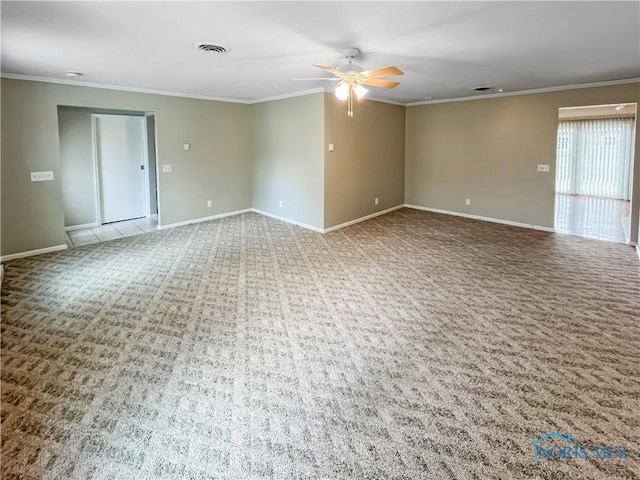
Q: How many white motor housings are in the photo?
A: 1